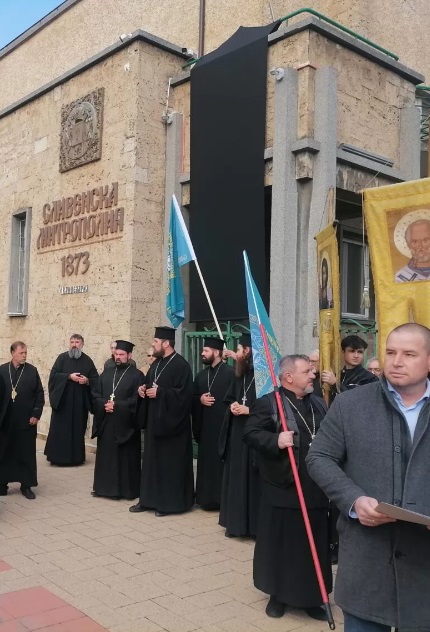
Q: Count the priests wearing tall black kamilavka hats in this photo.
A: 4